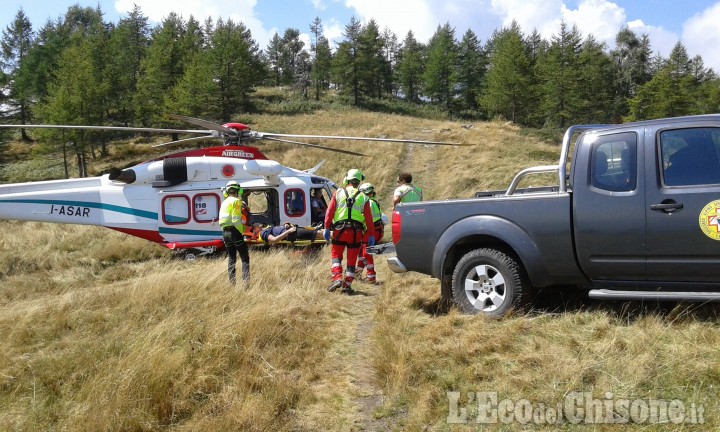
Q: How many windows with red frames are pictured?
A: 3